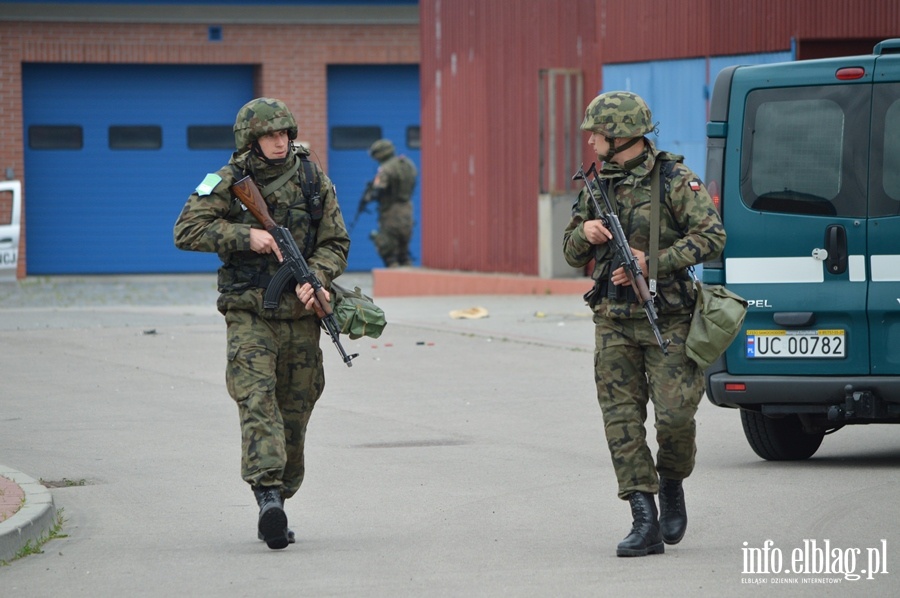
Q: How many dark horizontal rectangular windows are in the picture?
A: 5